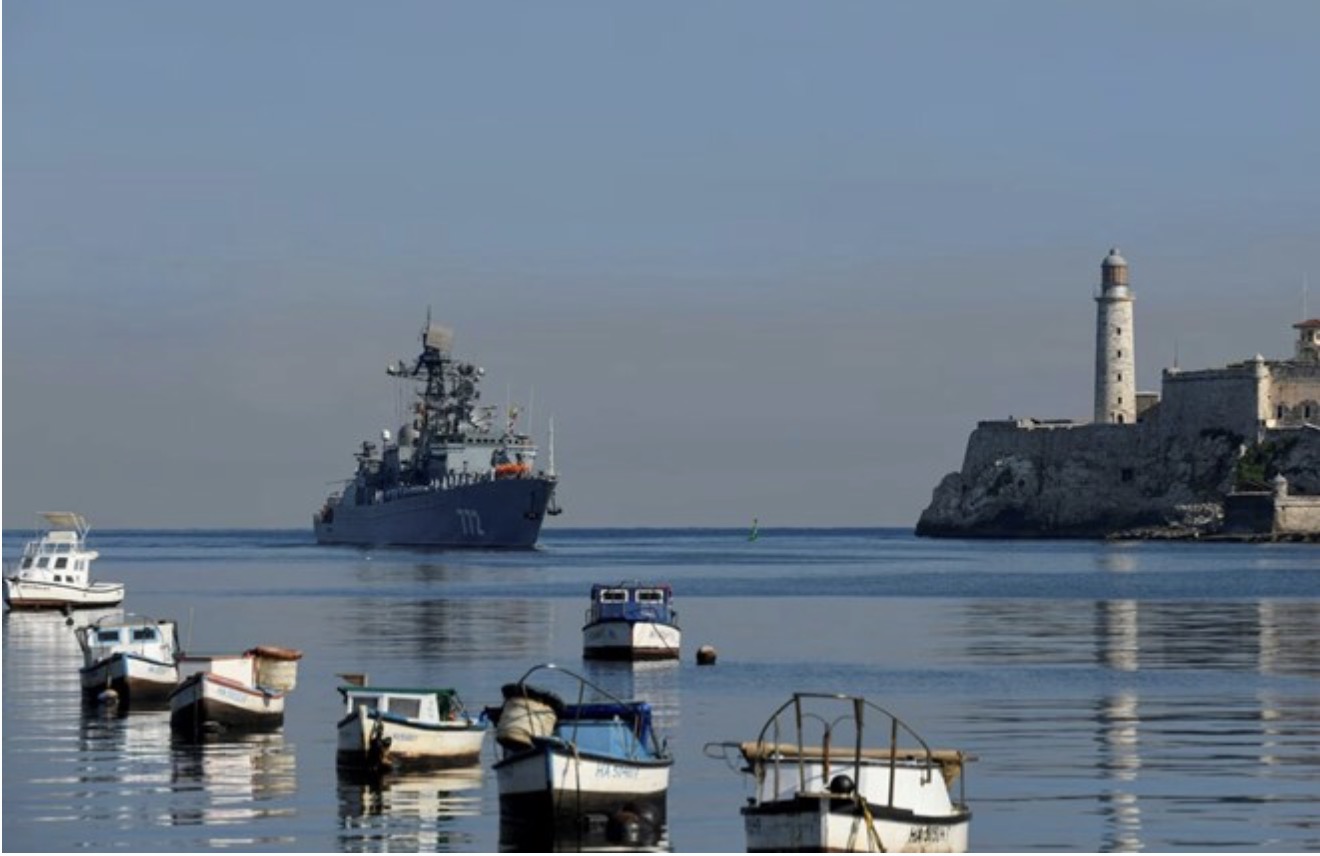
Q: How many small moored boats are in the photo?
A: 7